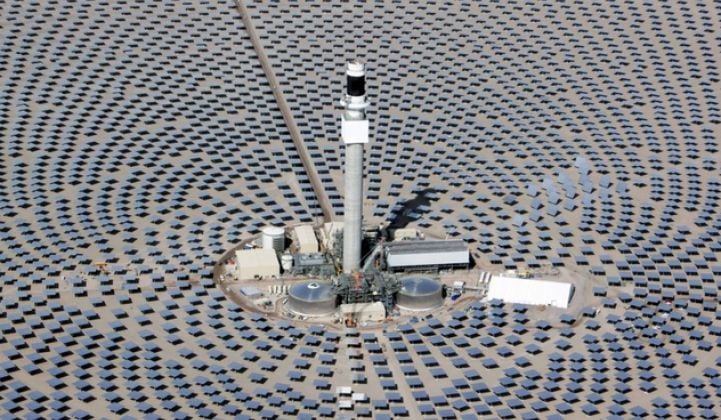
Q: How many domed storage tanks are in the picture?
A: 2